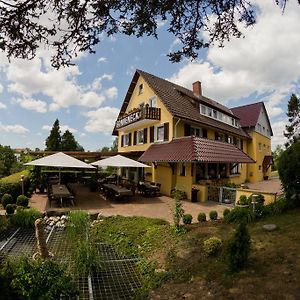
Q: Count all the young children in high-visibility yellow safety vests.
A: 0